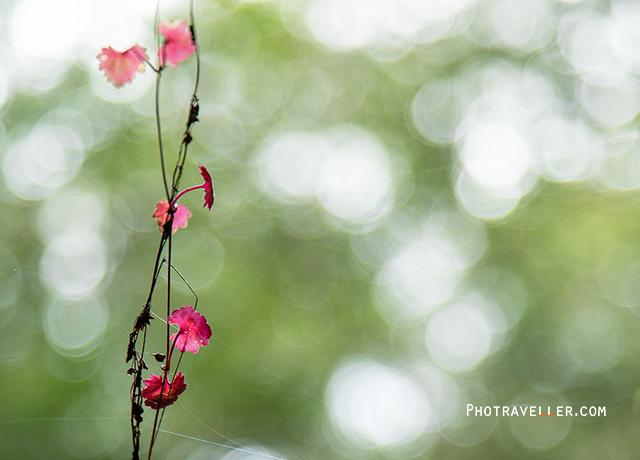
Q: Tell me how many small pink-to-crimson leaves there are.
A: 6